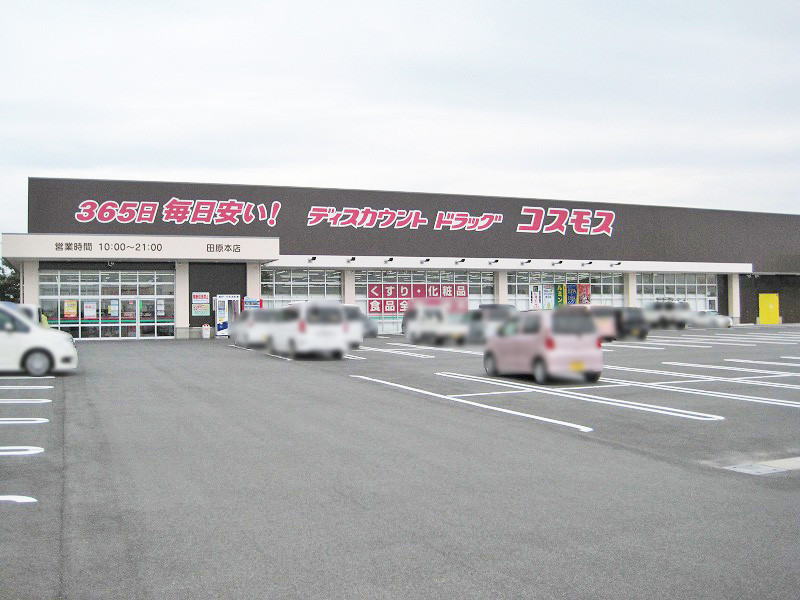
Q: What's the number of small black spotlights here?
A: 10